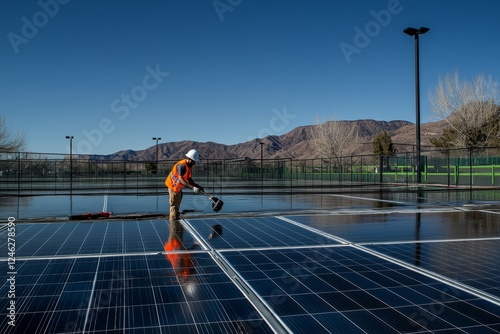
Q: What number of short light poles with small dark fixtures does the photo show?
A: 3